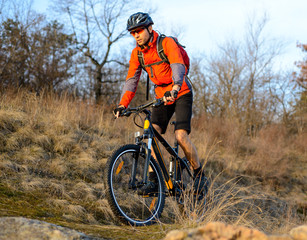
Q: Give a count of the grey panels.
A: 2